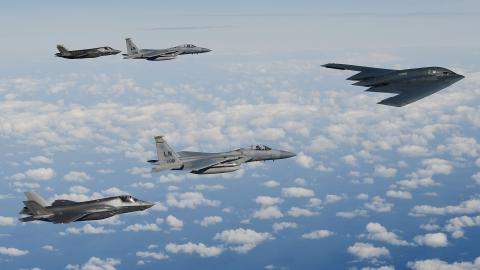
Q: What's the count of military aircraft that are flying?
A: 5